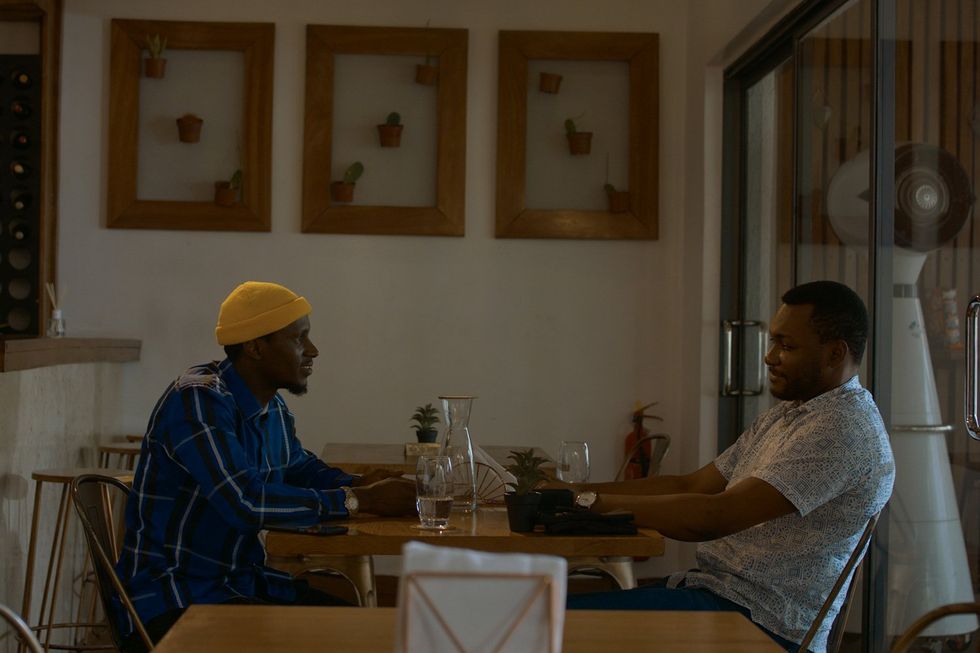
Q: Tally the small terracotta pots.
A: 9